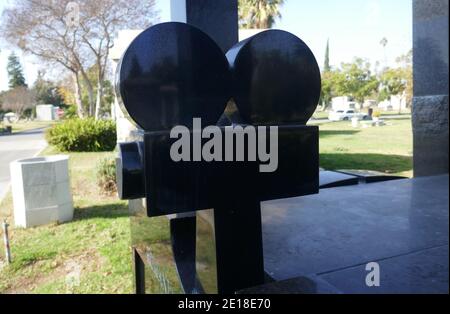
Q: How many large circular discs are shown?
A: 2